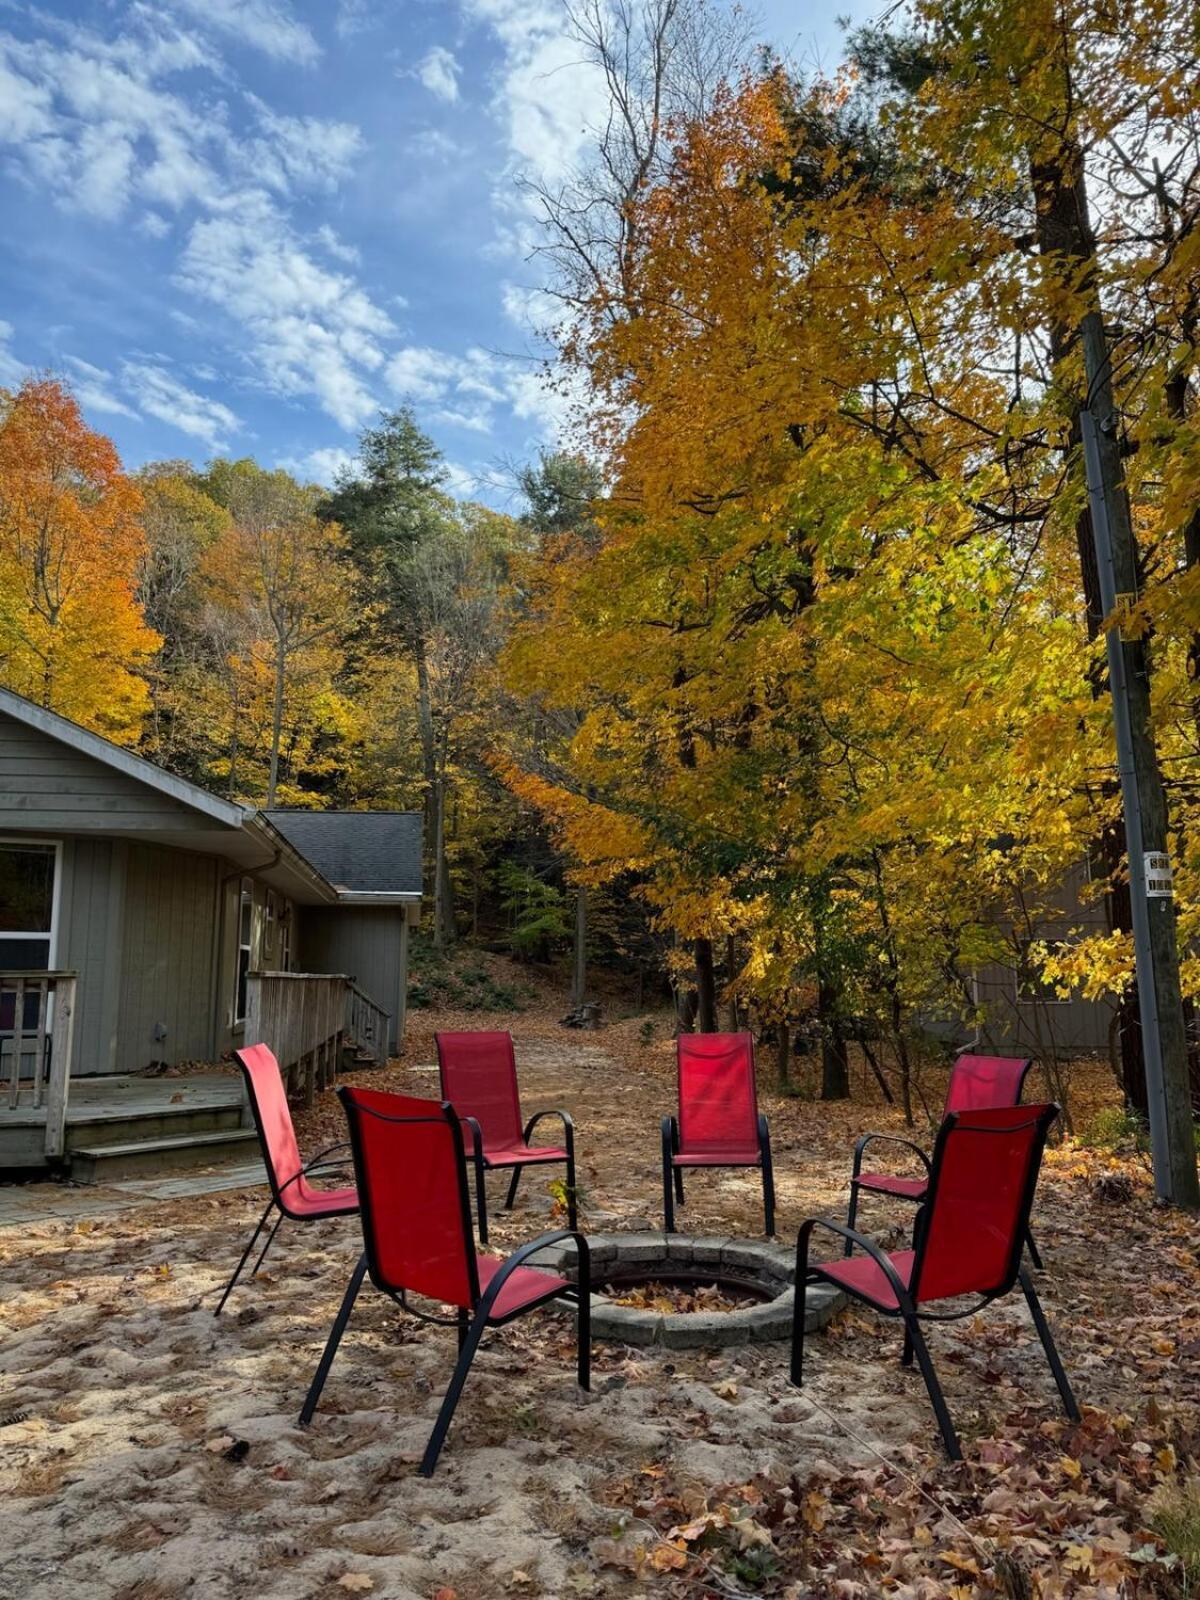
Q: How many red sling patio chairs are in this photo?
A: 6